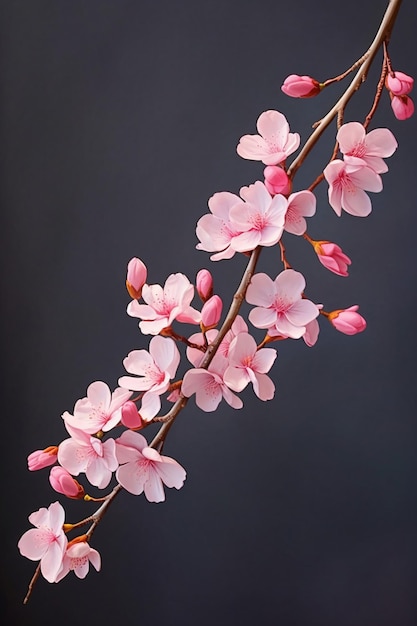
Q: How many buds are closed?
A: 12